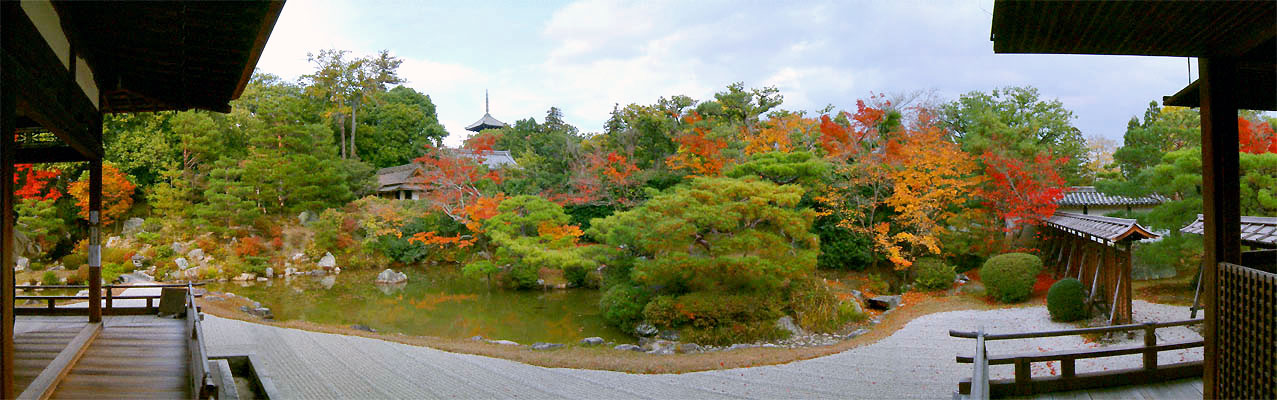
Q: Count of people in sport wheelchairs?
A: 0